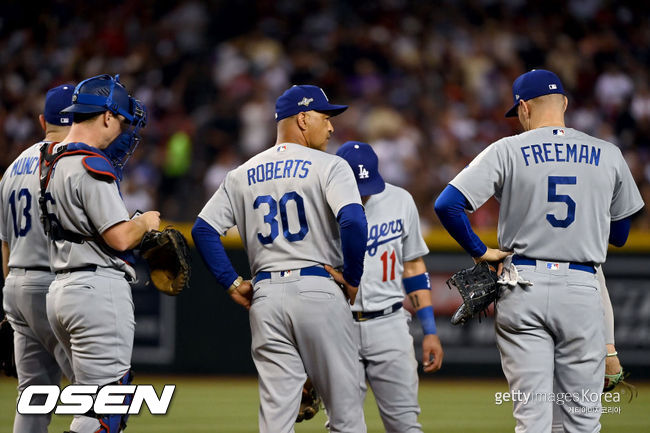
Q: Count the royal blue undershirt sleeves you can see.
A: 4